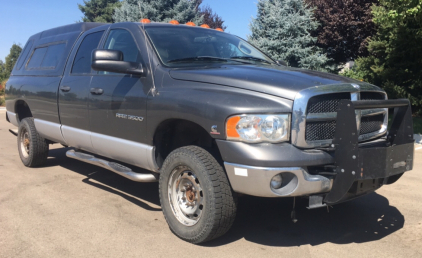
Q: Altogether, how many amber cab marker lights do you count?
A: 5